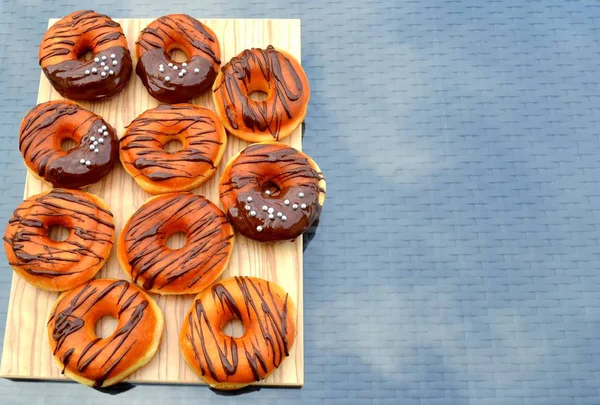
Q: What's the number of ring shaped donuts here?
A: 10